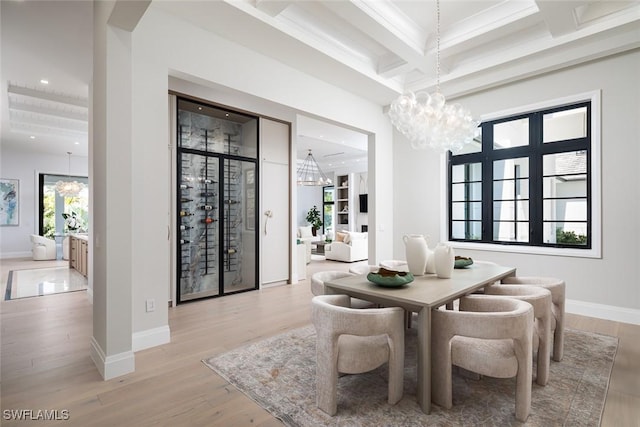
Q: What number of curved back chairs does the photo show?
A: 8